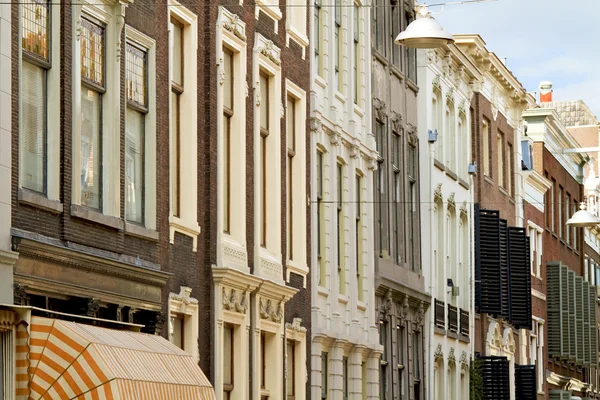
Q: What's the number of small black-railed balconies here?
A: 3